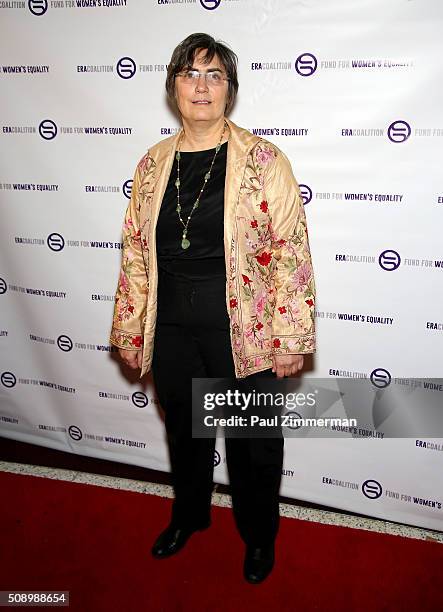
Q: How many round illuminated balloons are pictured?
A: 0